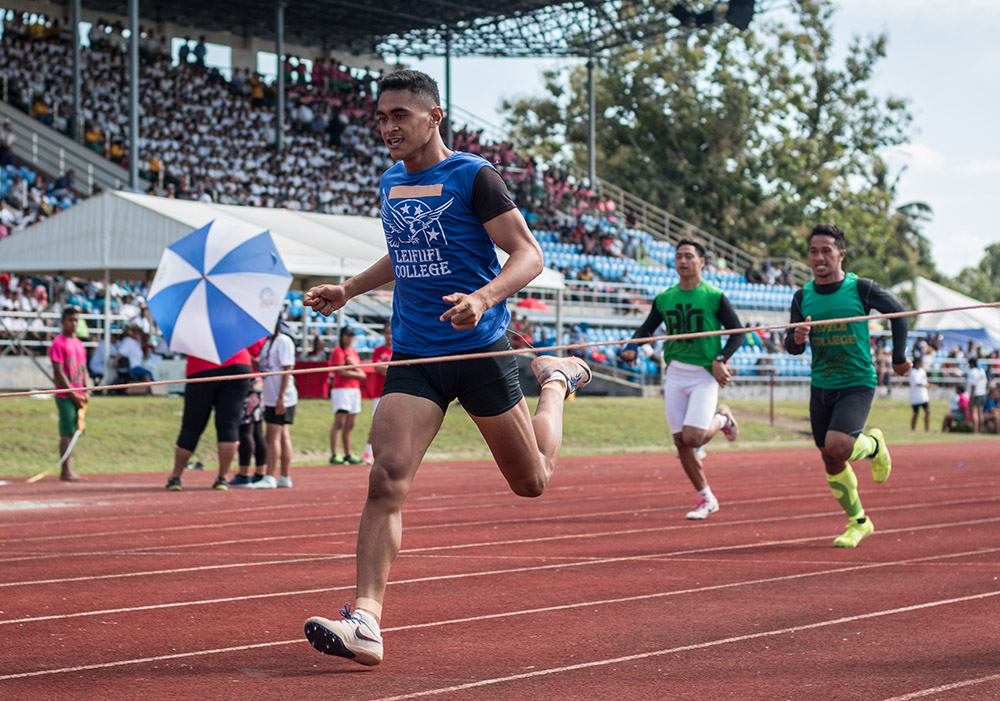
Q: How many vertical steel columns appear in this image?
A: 5